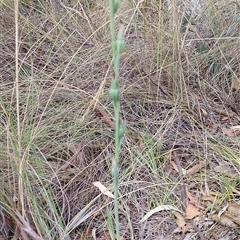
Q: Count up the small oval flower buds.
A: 5